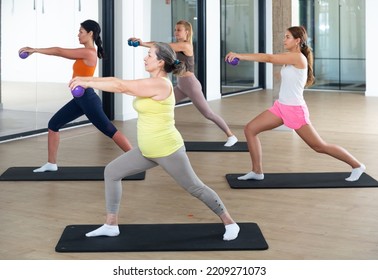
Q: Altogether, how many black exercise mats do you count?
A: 4